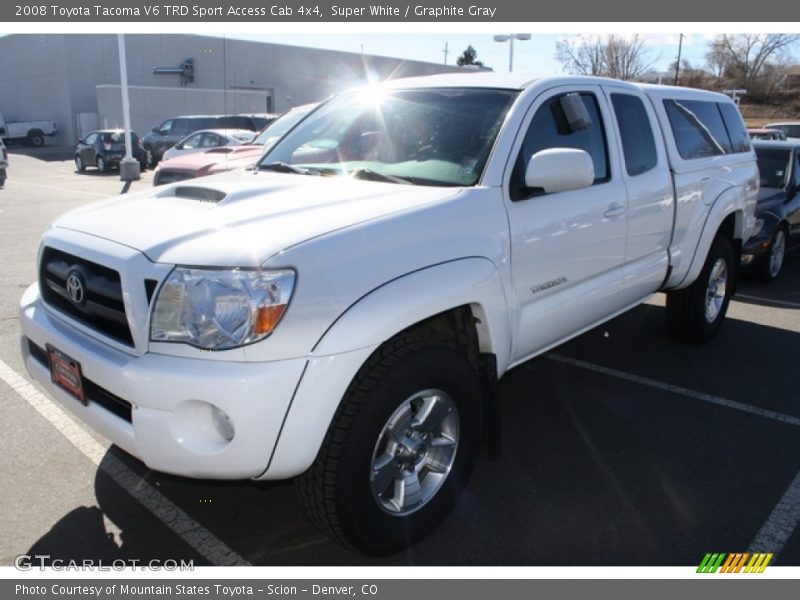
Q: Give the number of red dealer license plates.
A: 1